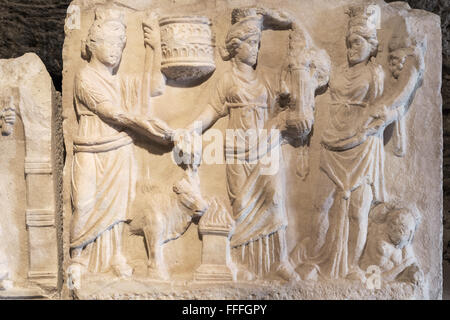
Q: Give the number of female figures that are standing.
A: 3